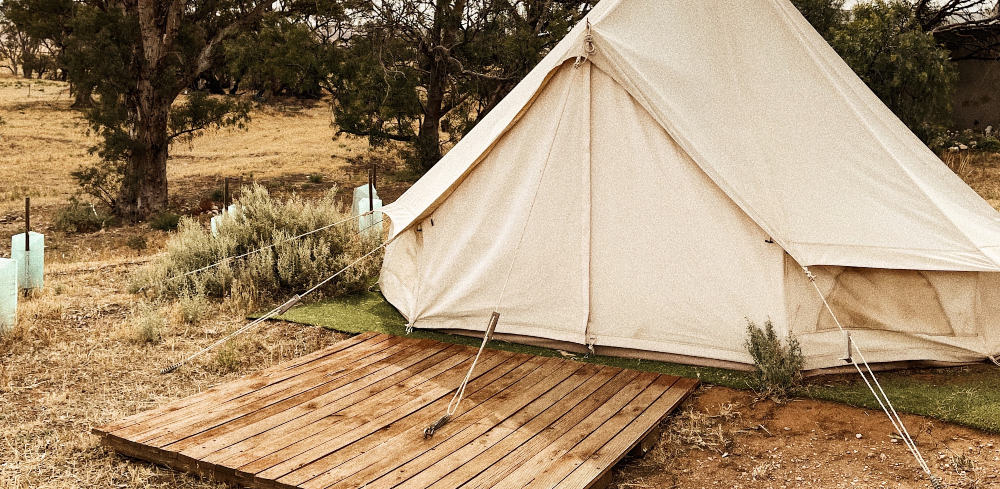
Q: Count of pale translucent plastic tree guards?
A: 6